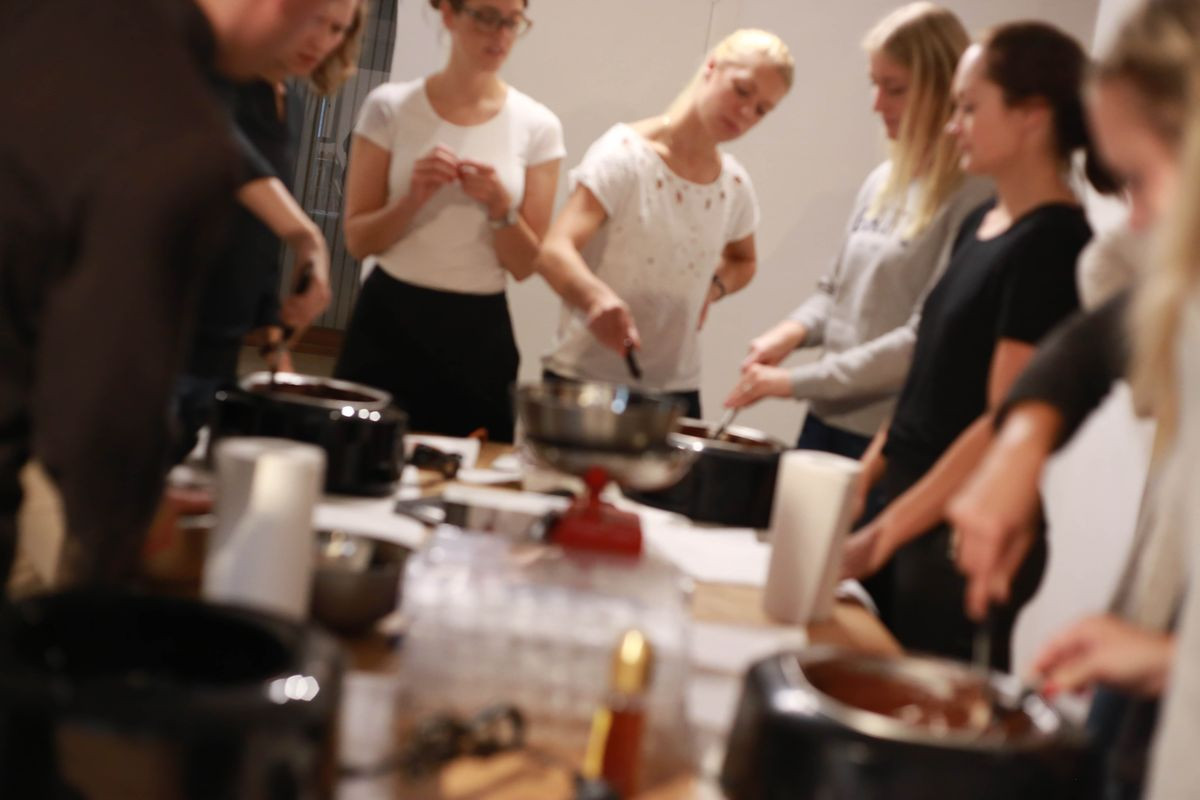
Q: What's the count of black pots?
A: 4